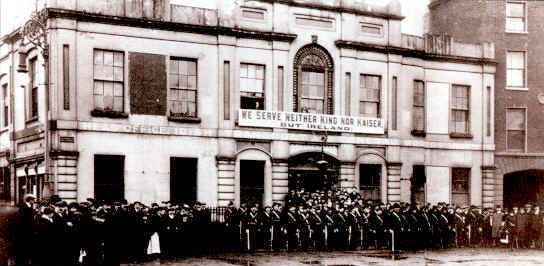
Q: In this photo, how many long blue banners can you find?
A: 0